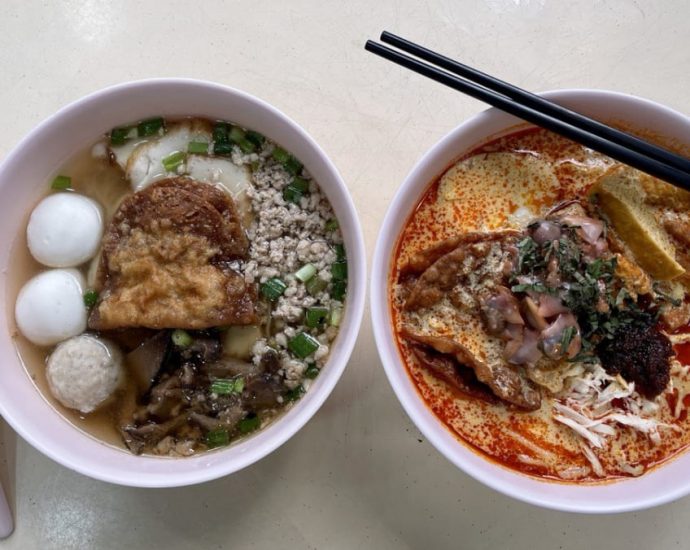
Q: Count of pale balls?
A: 3